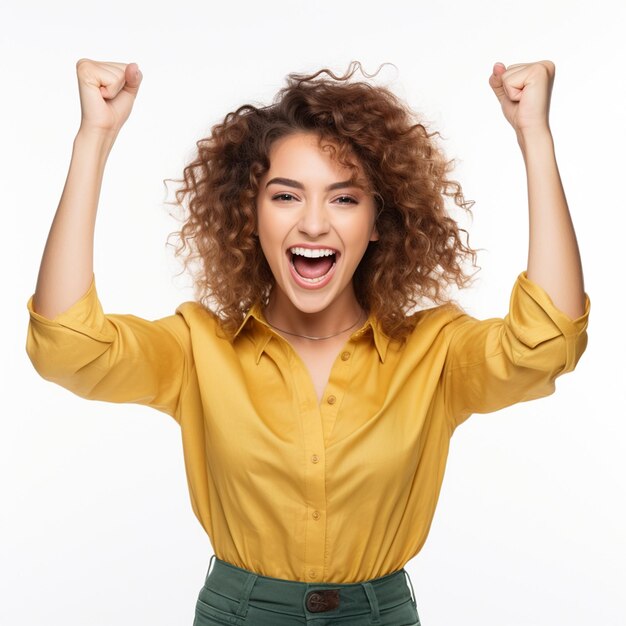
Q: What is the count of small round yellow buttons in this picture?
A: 5